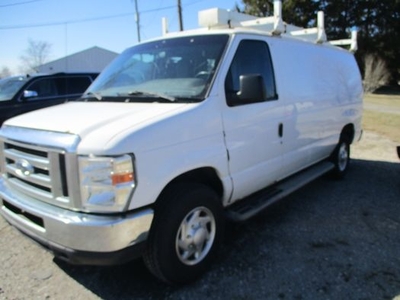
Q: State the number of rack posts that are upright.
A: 3